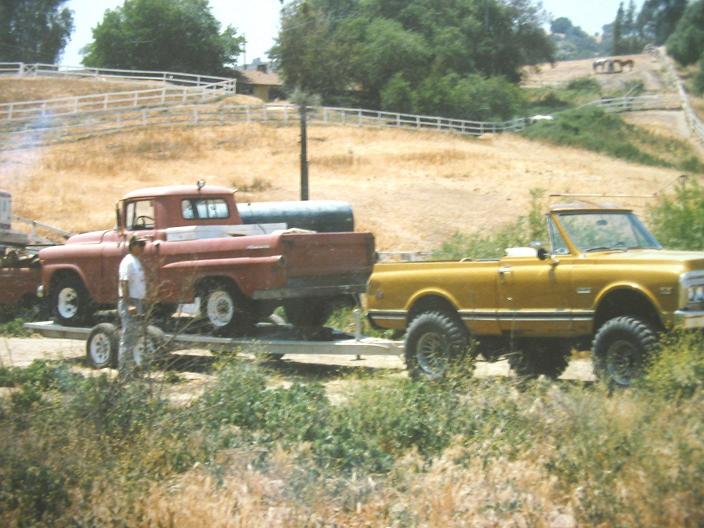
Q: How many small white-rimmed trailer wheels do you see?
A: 2